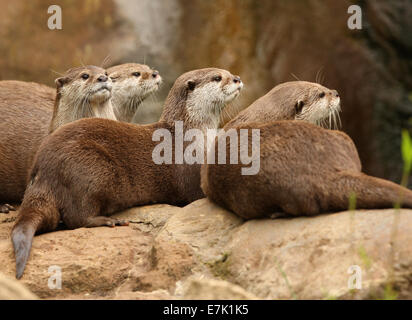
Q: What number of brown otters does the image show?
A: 4